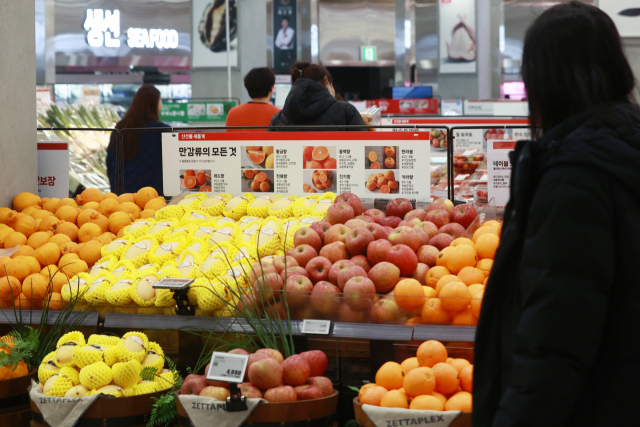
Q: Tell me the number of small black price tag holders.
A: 2